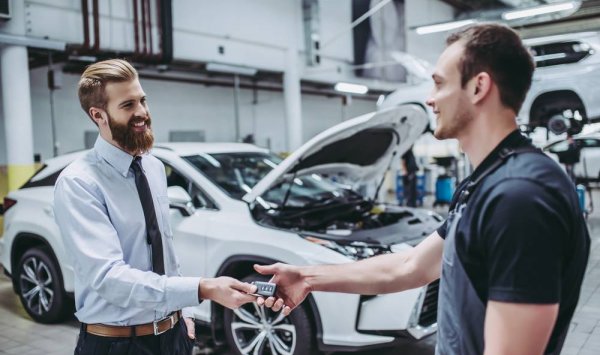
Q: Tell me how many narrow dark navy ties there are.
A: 1